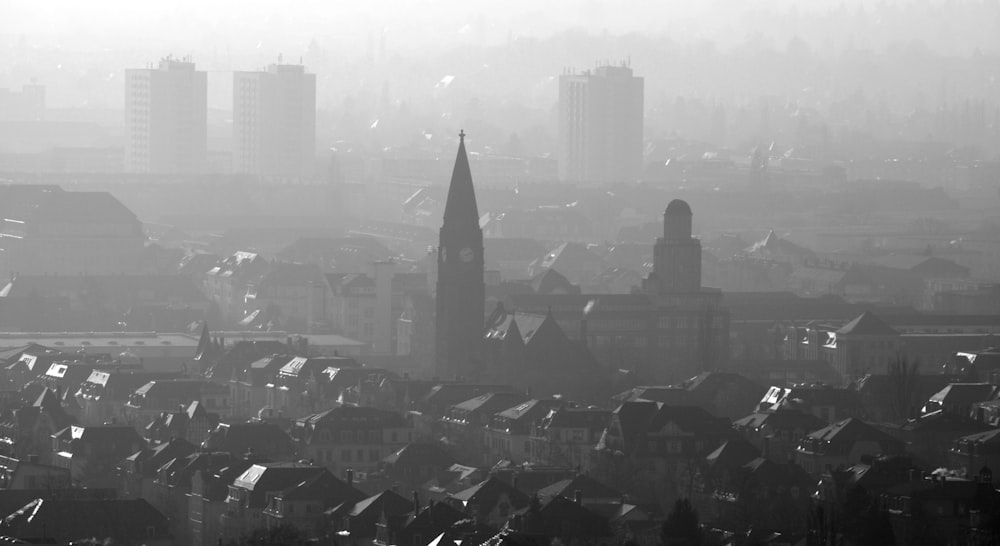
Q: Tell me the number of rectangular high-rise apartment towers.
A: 3